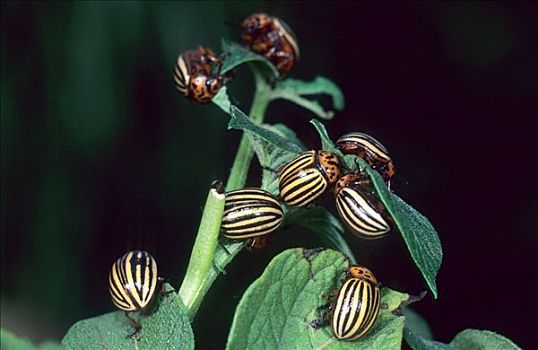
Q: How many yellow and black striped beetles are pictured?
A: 8